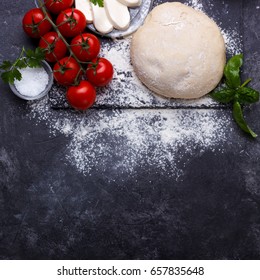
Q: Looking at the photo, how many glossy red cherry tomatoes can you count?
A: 8